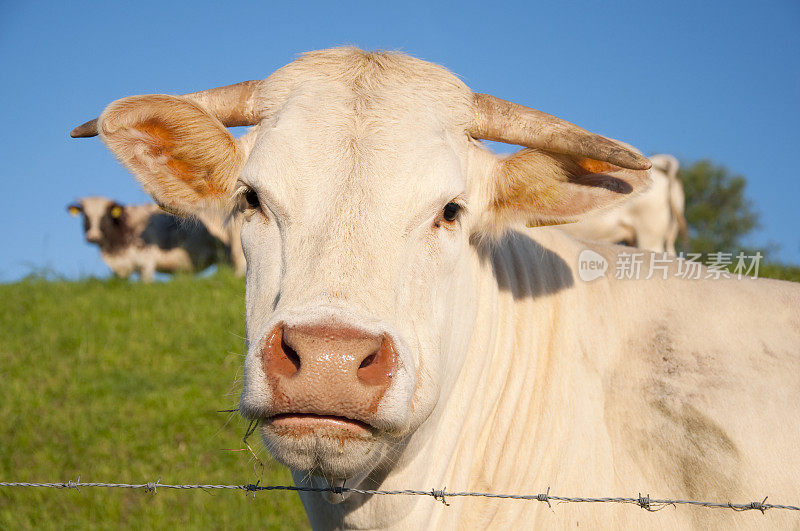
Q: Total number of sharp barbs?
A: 8